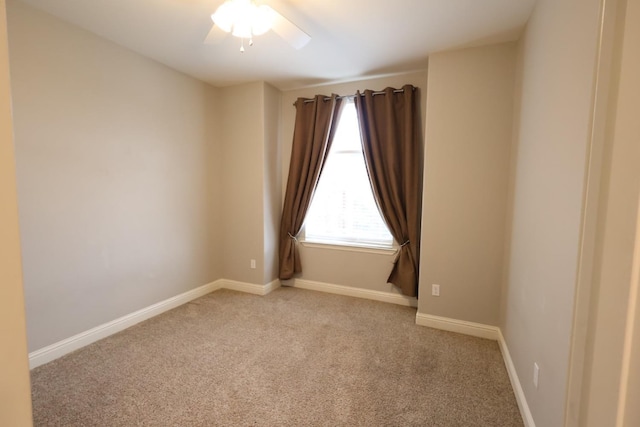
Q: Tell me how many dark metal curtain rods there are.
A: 1